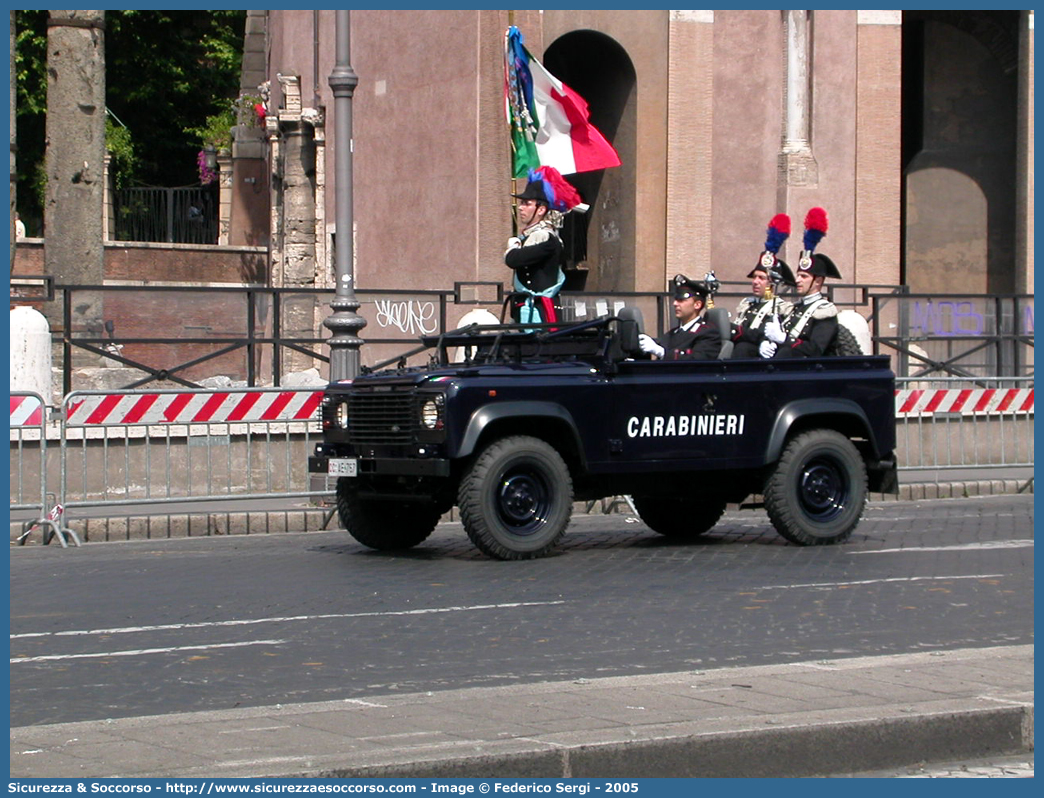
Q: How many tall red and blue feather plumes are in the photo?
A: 2